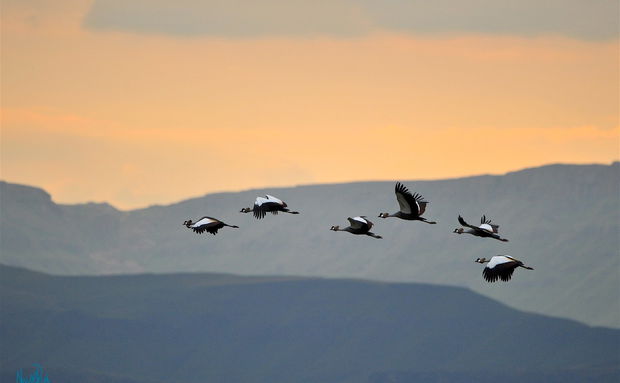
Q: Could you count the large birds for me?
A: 6